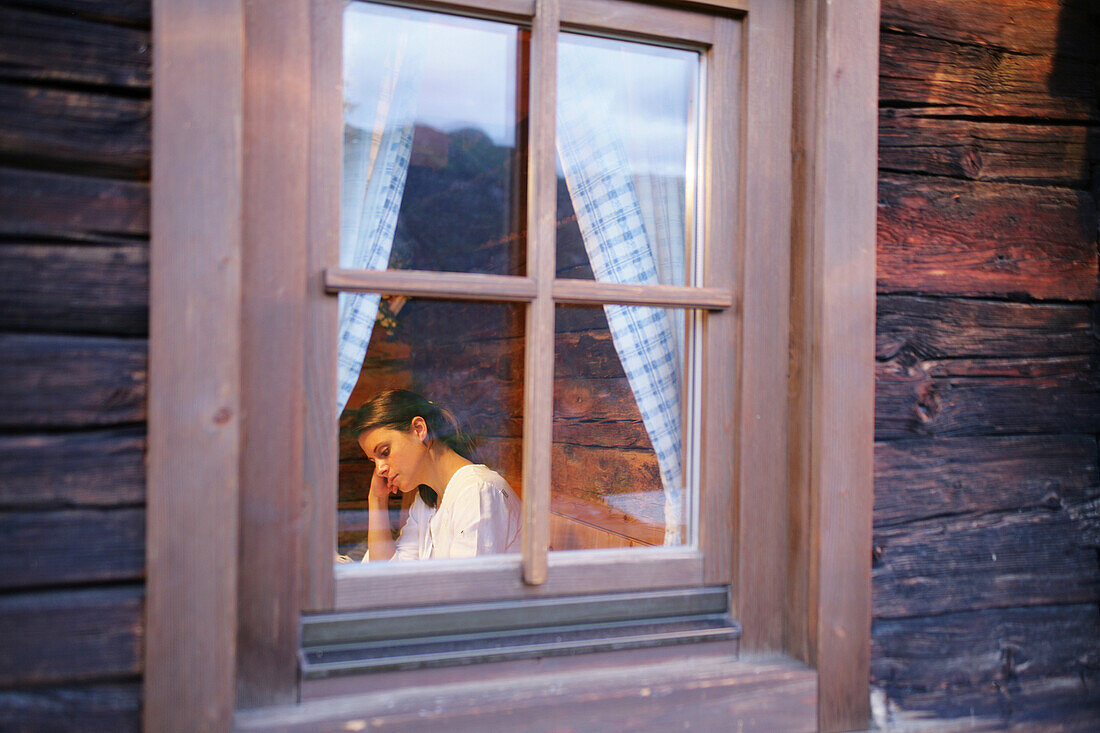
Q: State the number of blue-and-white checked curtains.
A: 2